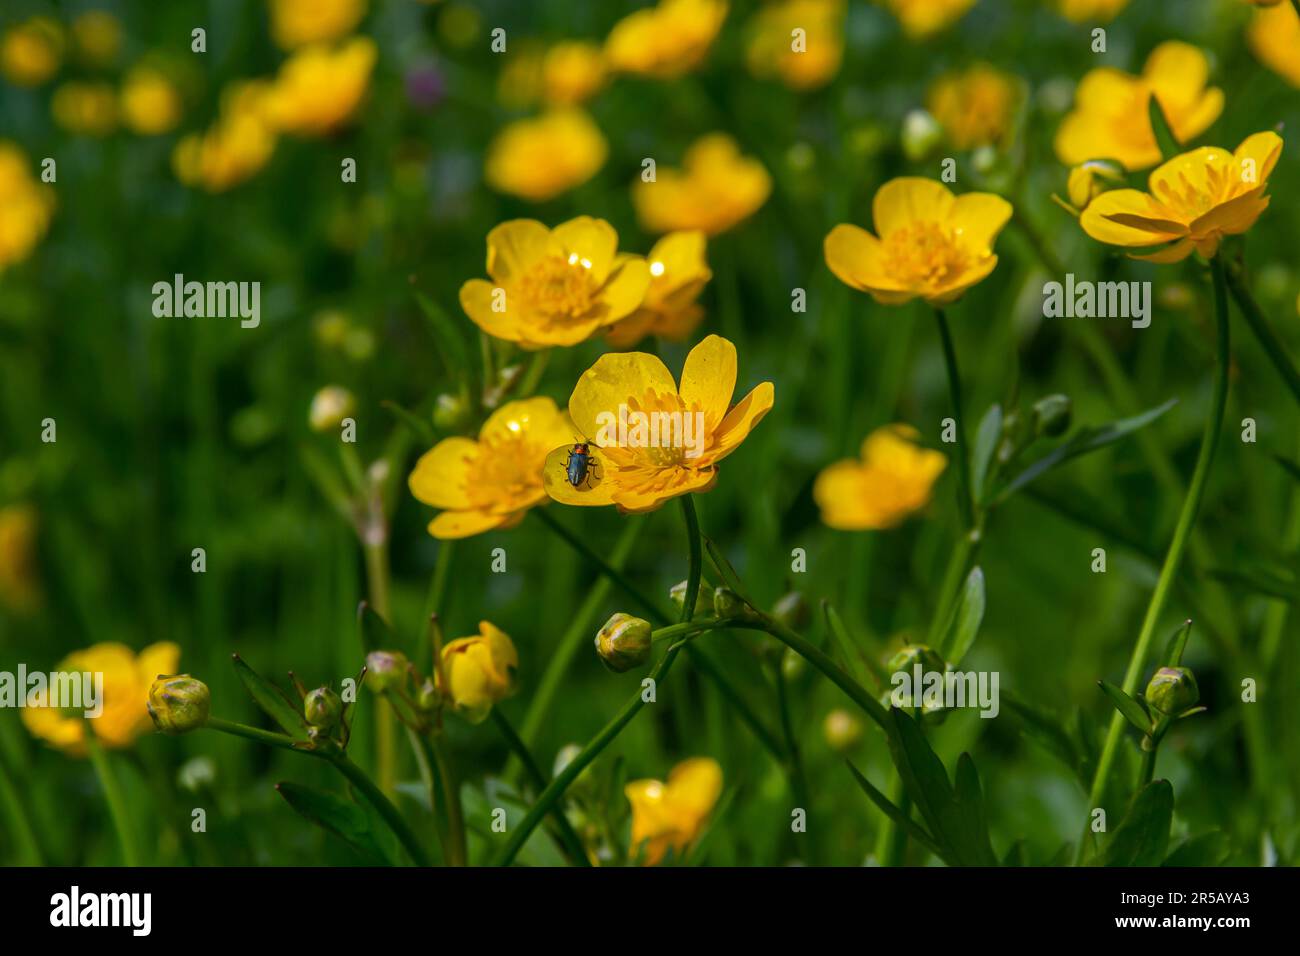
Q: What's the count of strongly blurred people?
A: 0